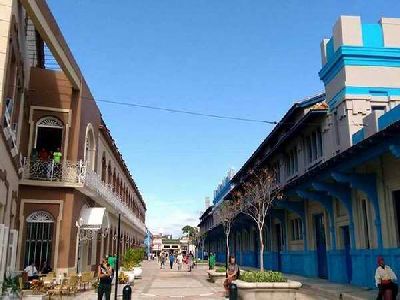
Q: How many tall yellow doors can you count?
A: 0